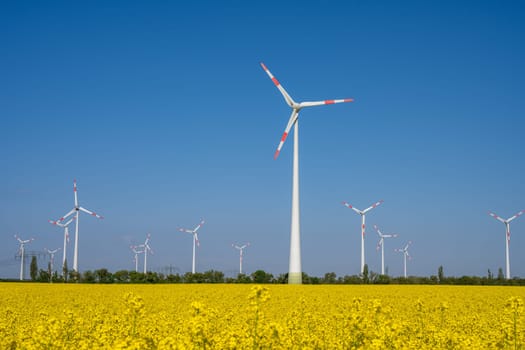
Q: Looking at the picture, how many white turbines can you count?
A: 13